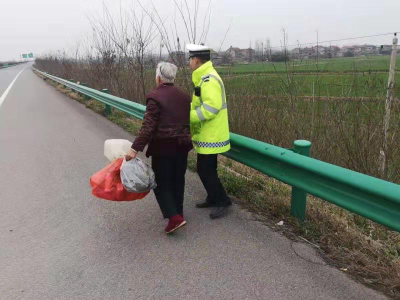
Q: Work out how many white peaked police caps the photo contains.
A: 1